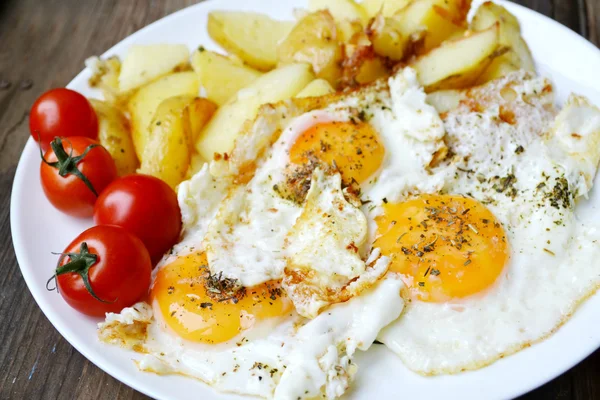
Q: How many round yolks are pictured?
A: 3